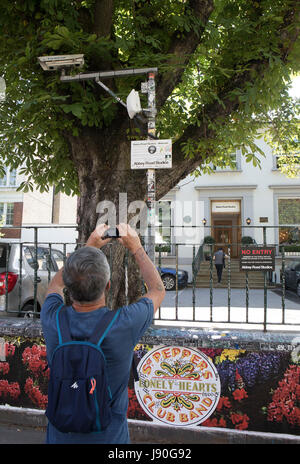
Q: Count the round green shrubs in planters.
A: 2